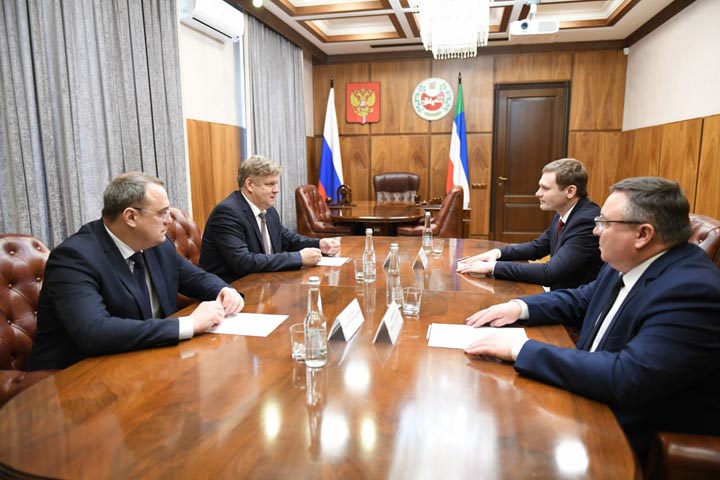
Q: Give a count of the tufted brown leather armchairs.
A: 6